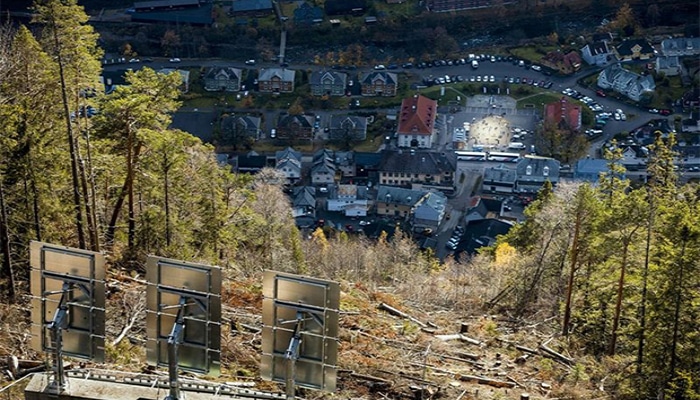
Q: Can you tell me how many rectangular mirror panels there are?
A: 3